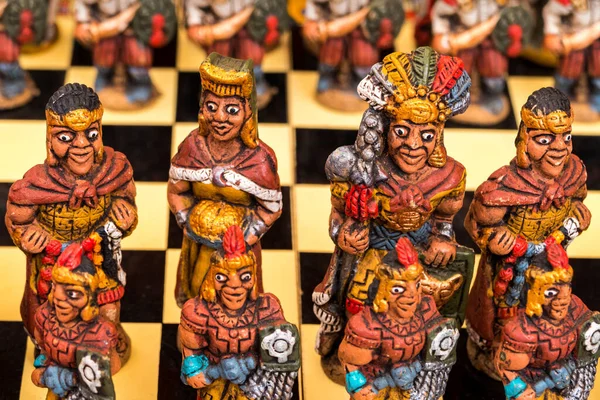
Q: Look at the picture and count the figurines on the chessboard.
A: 14